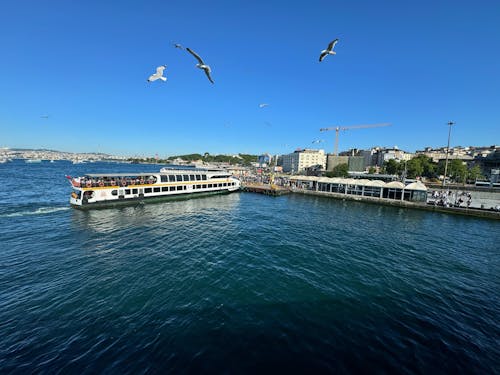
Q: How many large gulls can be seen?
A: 3